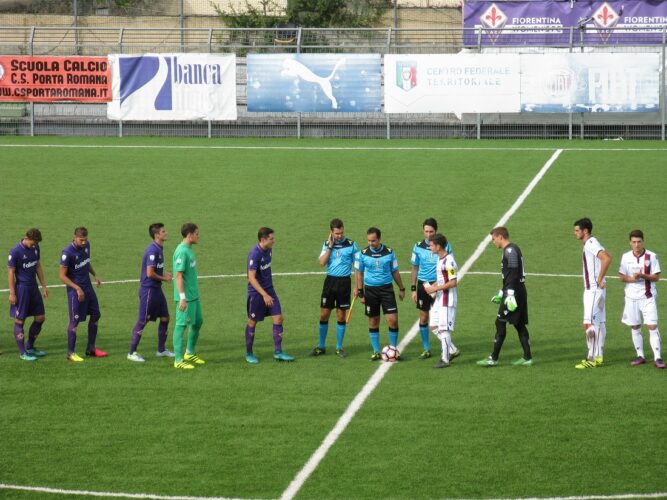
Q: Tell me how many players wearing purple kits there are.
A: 4